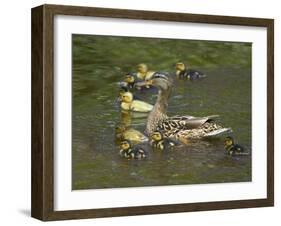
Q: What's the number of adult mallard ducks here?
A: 1